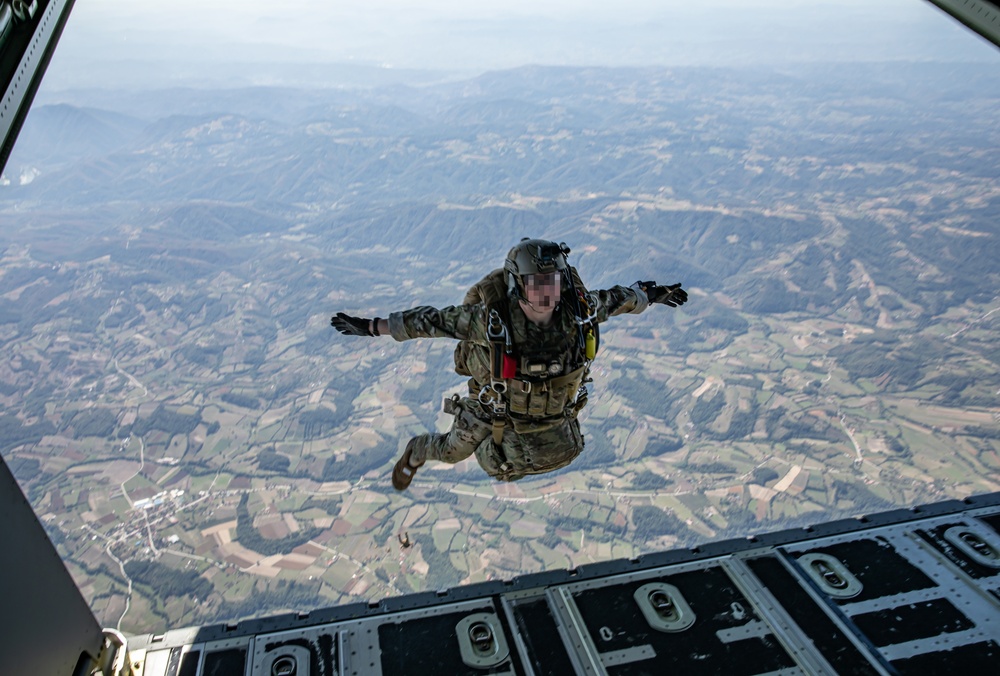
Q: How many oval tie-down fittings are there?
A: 5